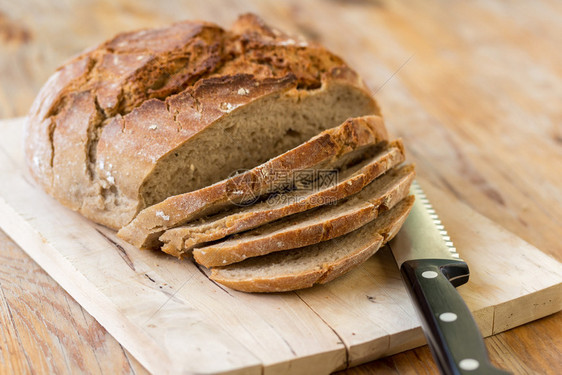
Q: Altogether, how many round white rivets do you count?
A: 3